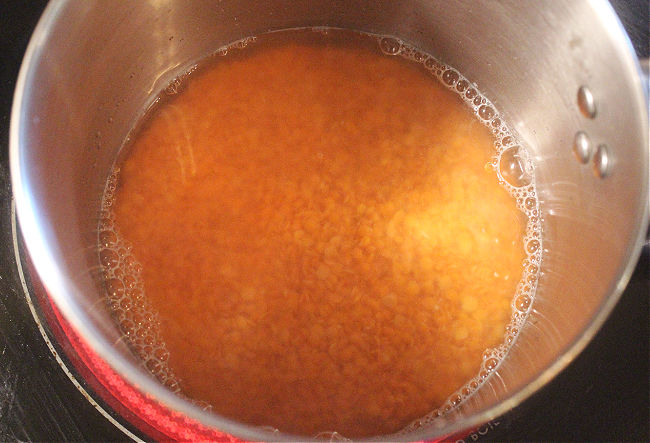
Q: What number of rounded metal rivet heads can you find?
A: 3